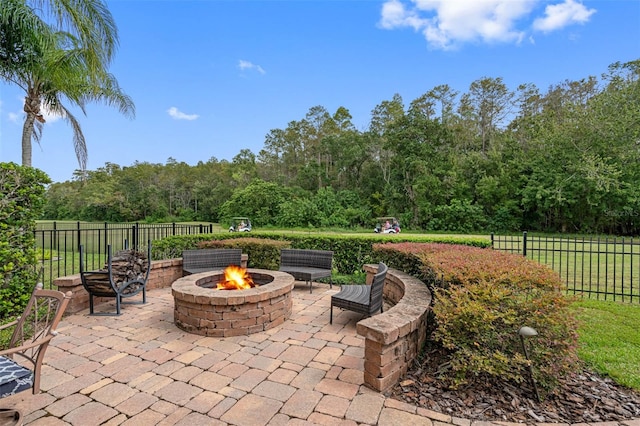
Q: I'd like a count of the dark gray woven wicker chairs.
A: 3